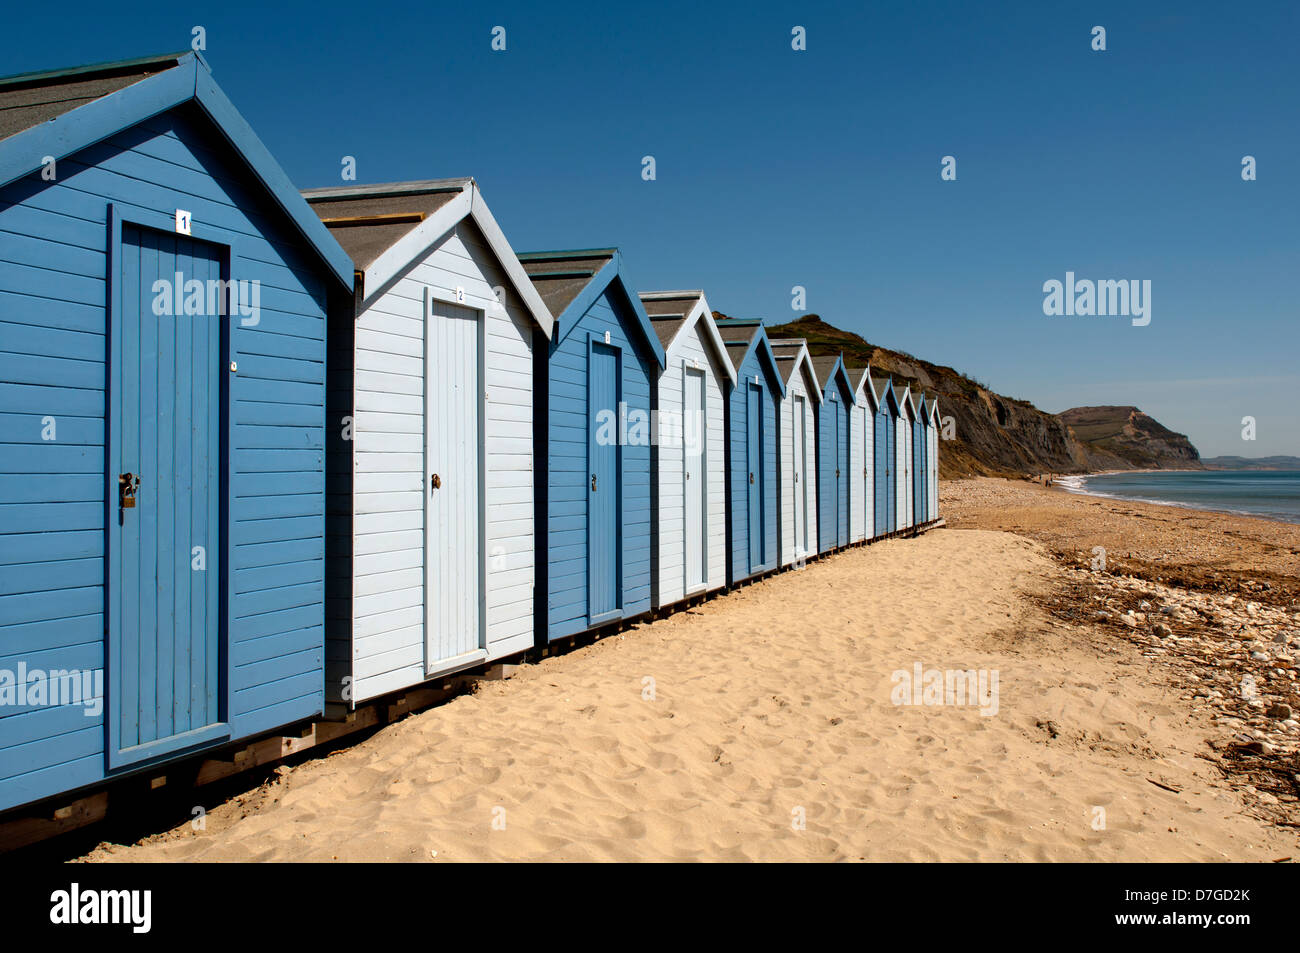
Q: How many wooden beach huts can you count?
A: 12